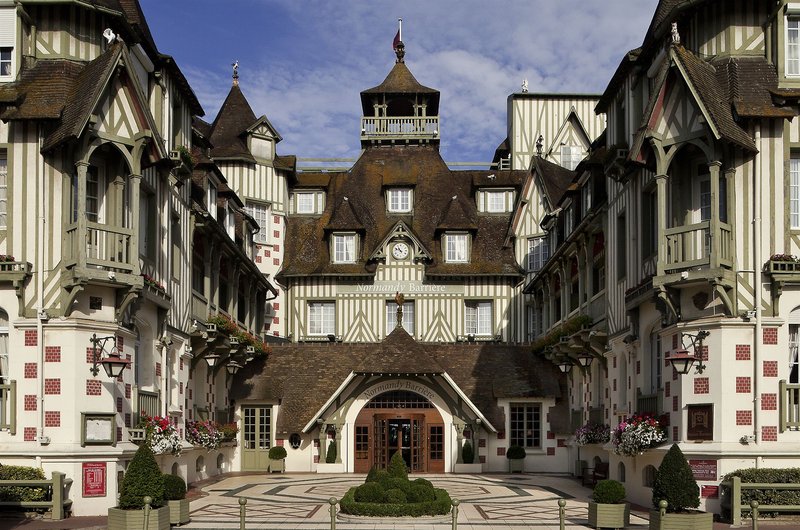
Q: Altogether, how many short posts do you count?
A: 7